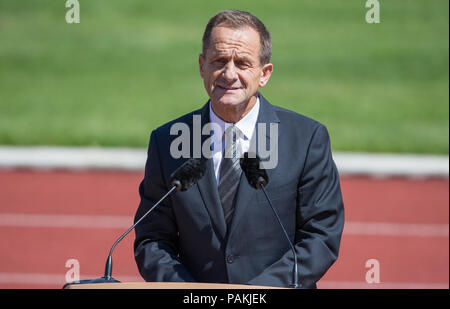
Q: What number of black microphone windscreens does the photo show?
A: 2